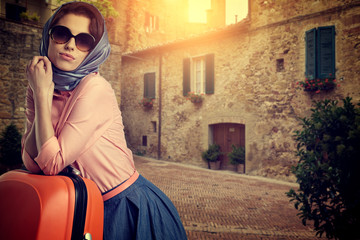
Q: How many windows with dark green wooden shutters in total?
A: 3